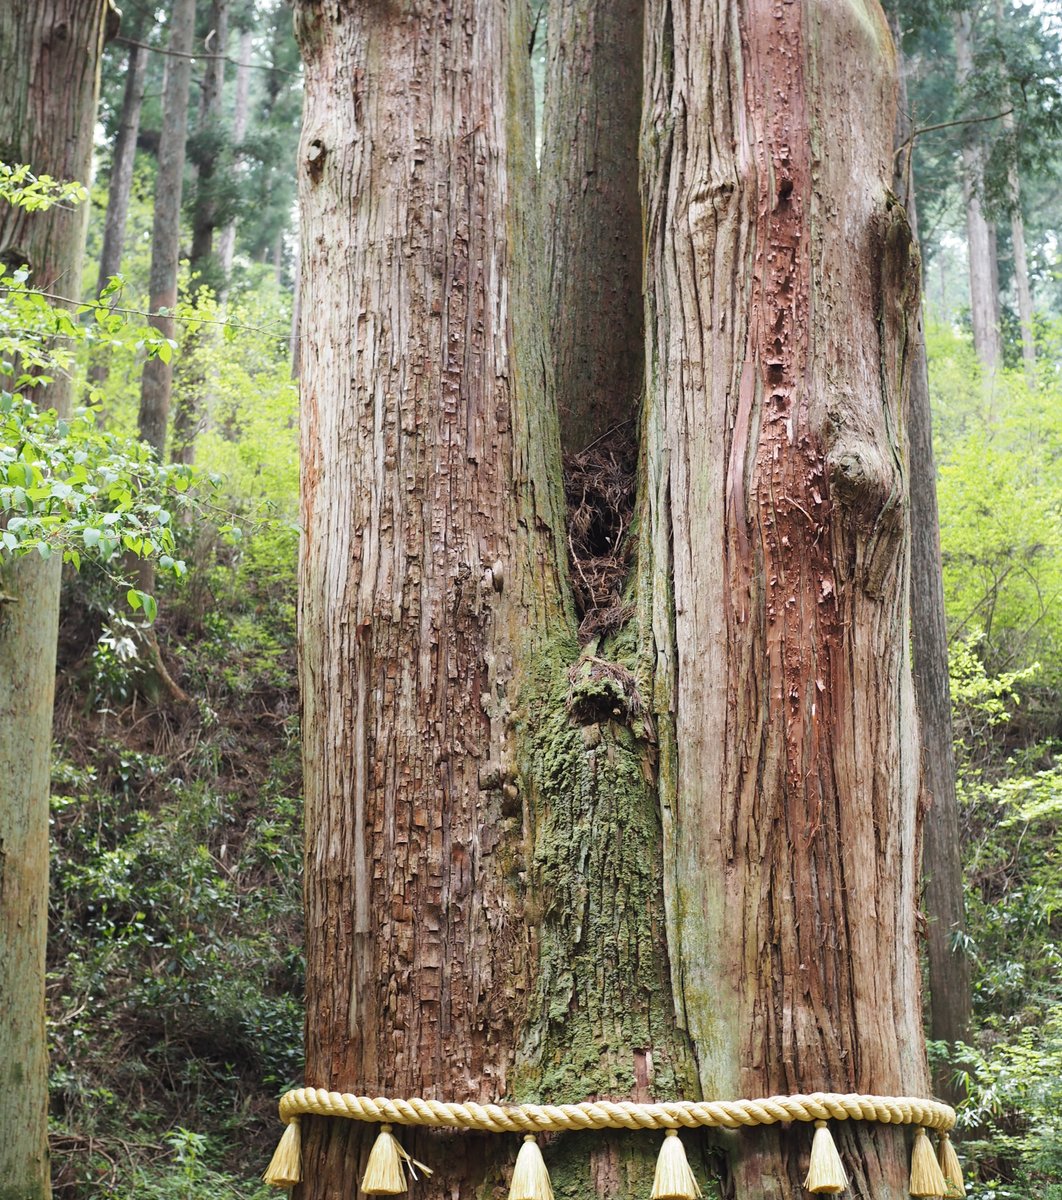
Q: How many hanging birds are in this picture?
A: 0